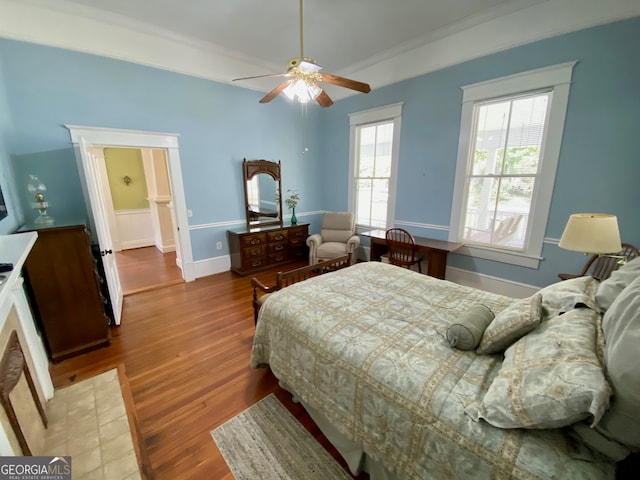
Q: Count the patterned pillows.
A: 3